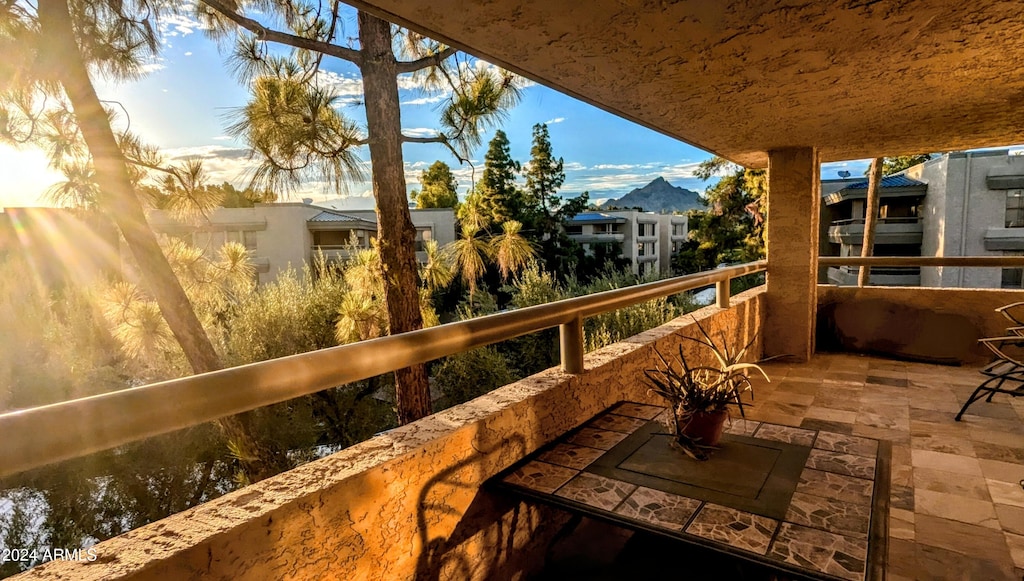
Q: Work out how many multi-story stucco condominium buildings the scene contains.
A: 3